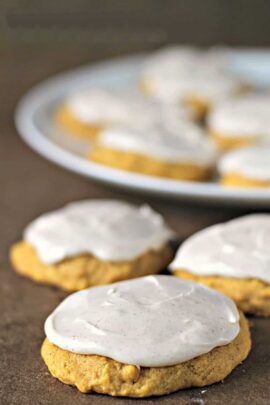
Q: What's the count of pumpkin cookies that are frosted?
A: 8